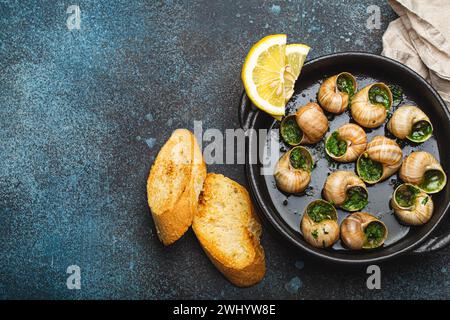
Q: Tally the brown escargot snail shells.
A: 12